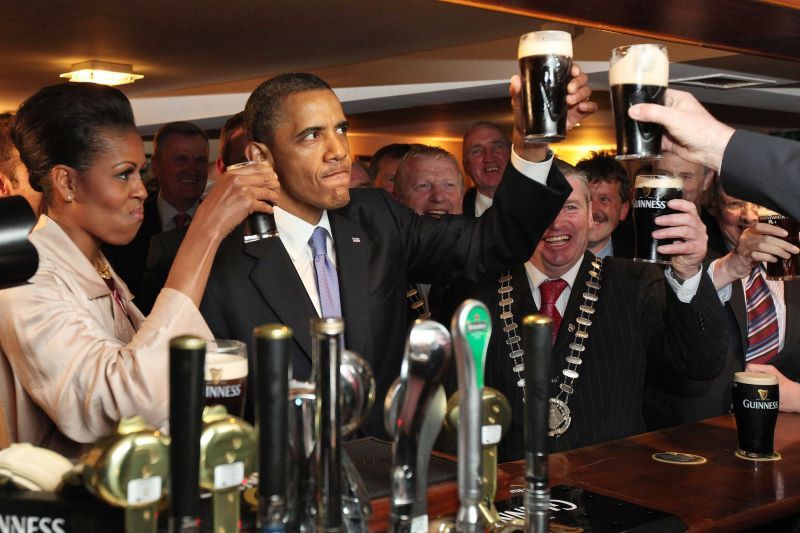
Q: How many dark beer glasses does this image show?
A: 7